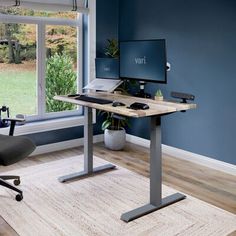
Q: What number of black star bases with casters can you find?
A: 1